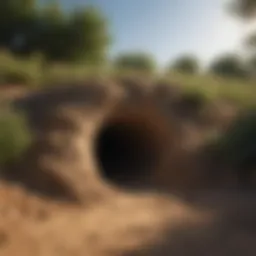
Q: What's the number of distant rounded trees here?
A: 3